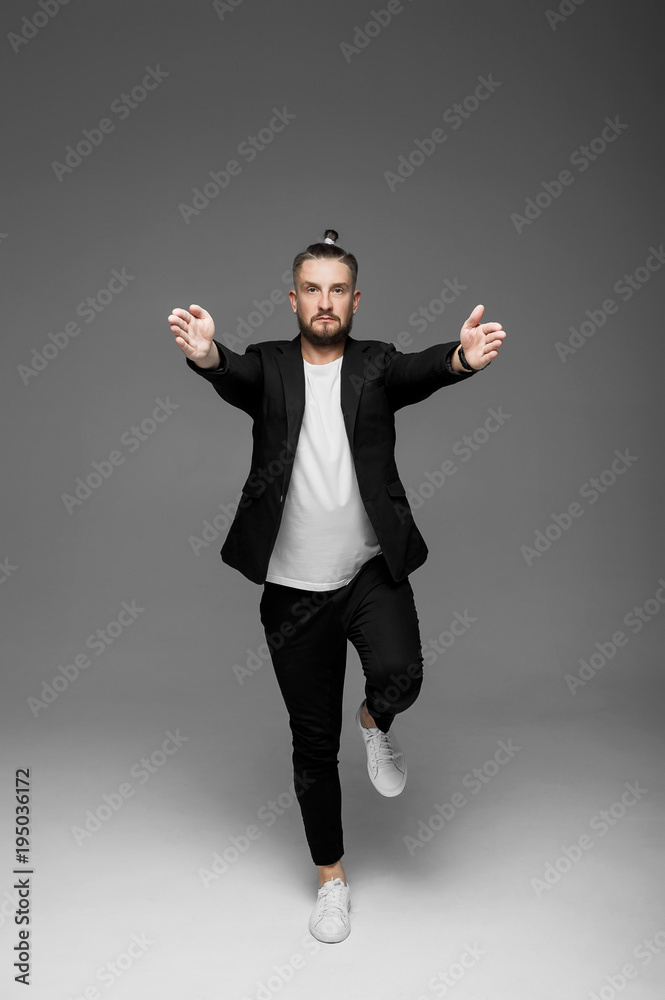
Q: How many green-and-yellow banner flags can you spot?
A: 0